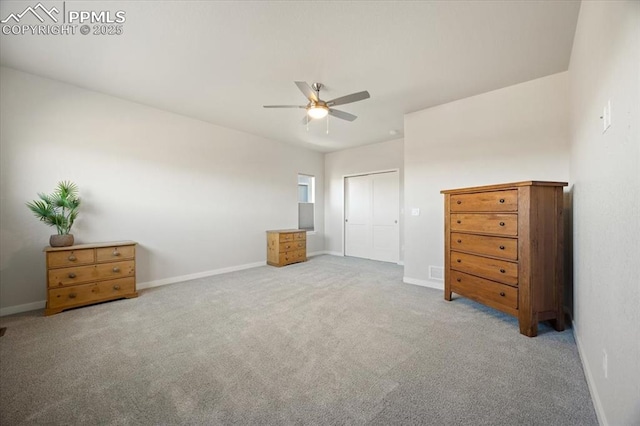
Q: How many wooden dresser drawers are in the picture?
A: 13